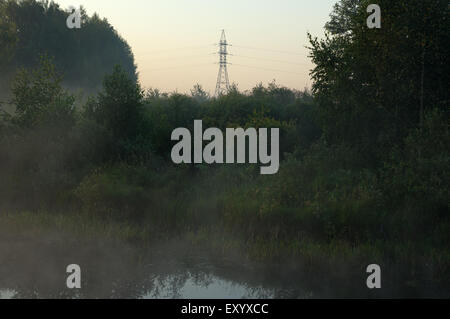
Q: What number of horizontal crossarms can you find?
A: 3